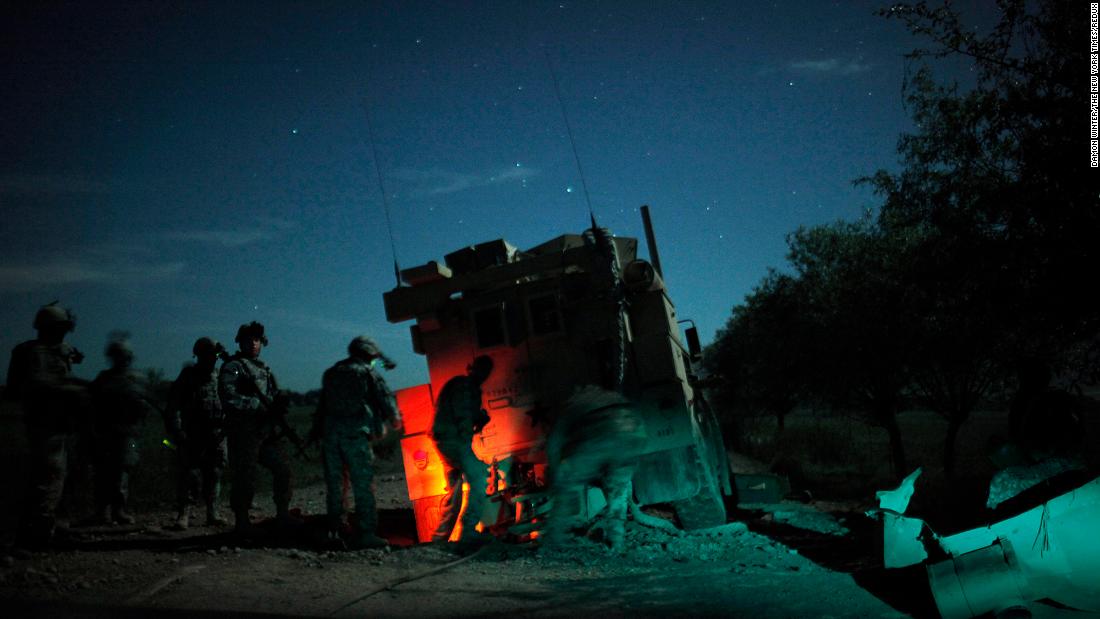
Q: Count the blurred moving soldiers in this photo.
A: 2